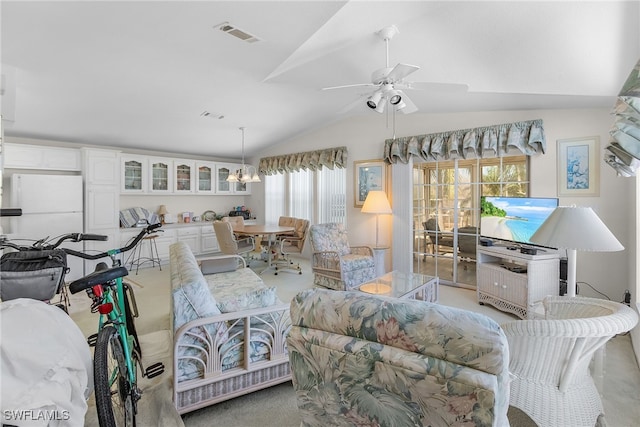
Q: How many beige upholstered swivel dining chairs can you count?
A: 4